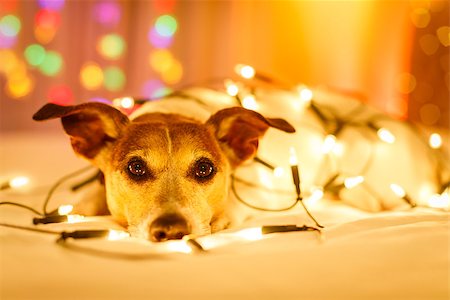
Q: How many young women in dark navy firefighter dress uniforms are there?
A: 0